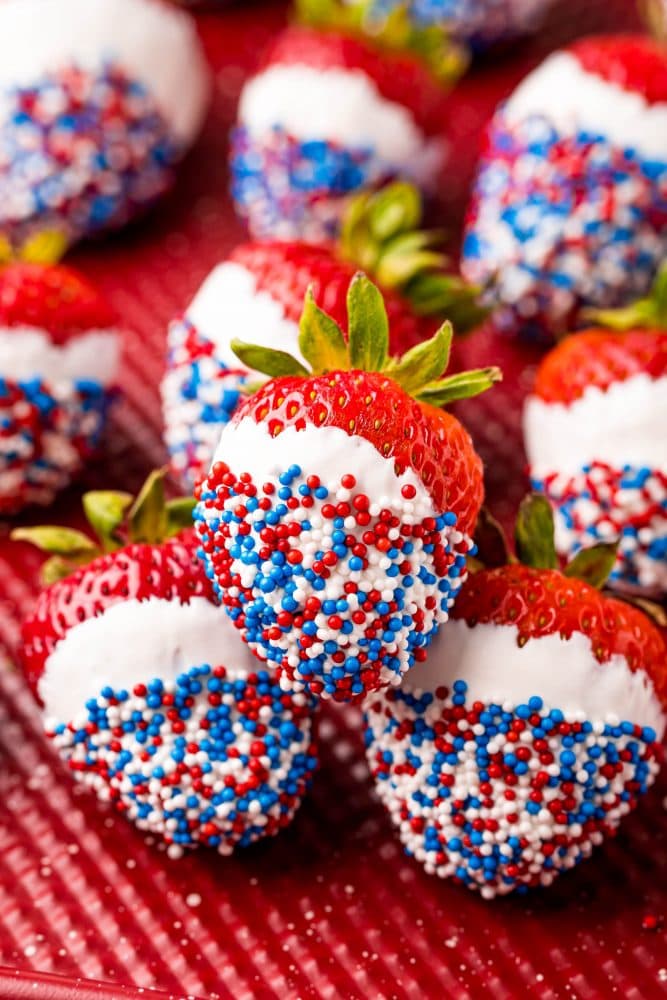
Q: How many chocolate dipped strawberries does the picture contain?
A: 10